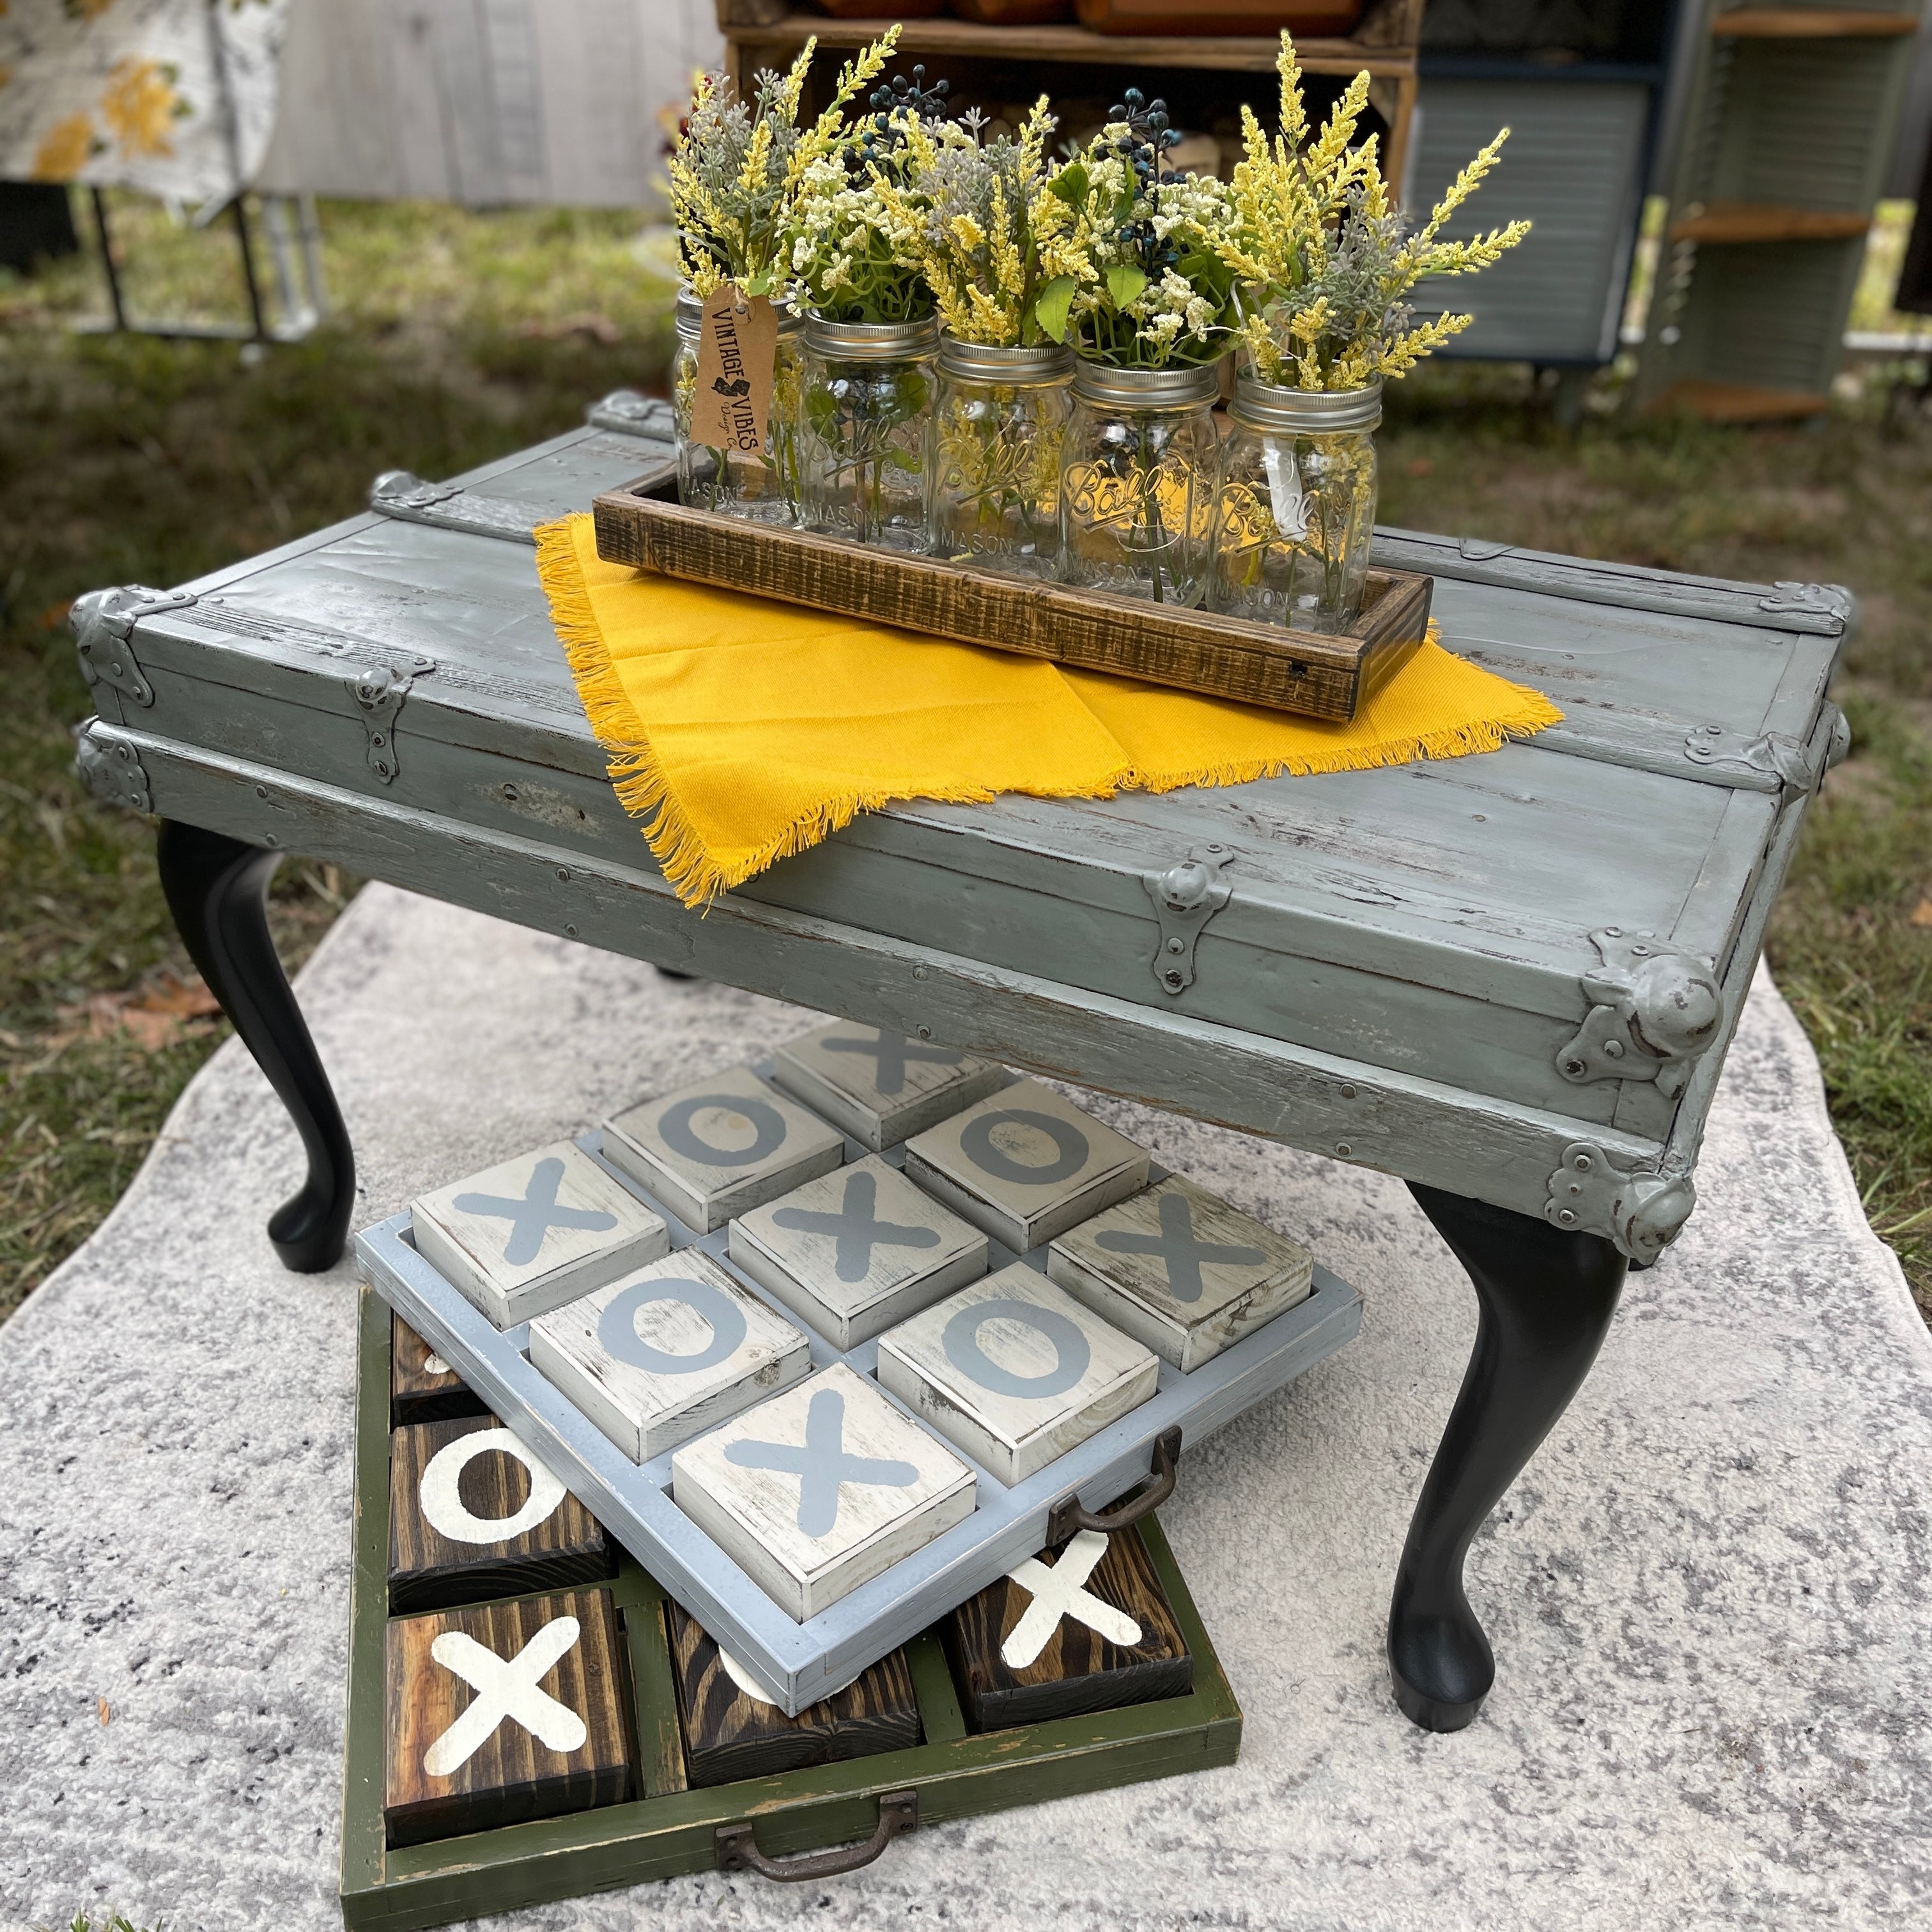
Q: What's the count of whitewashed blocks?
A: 9